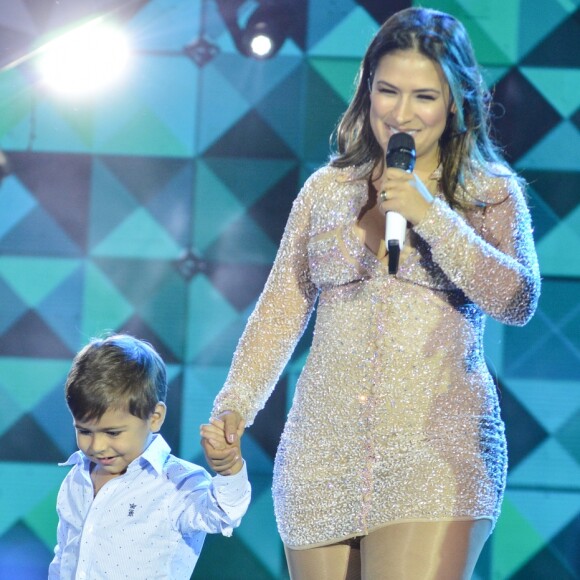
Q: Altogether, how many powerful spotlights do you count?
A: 2